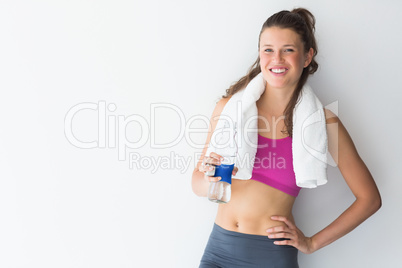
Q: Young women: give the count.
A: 1